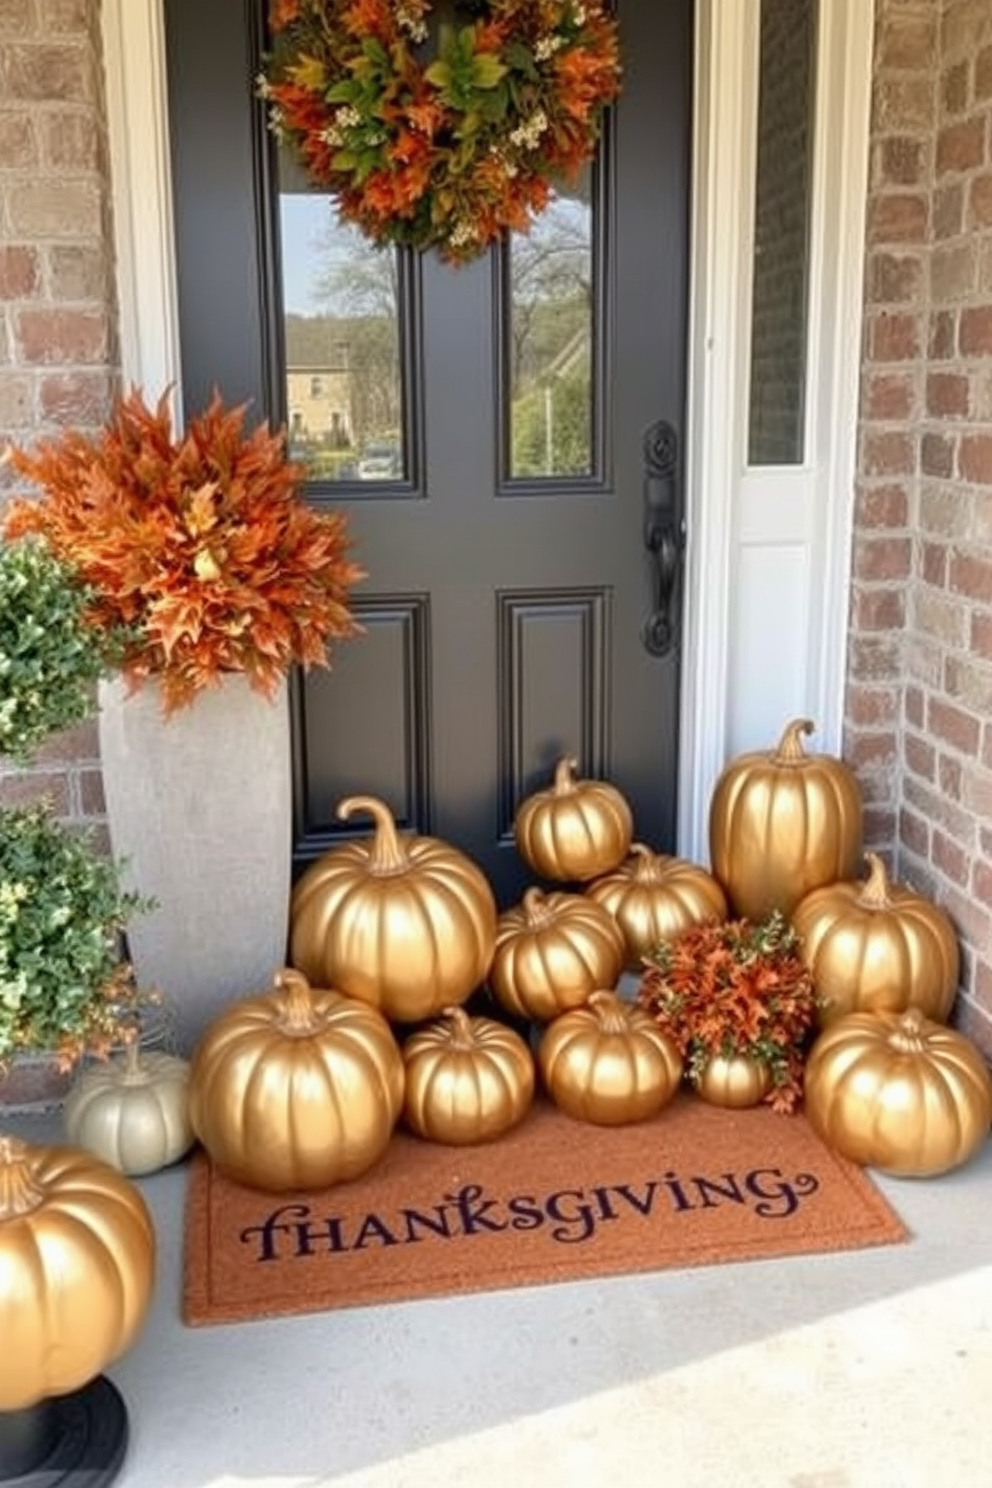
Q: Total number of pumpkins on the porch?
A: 13